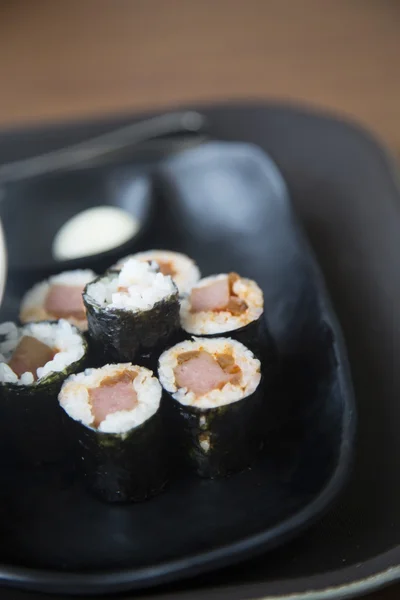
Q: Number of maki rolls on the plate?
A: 7